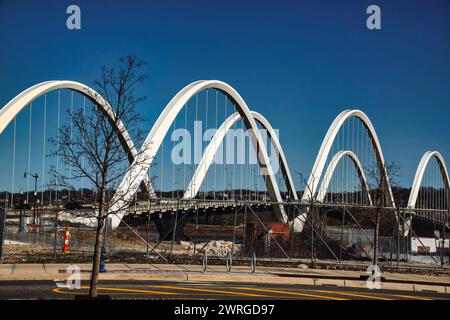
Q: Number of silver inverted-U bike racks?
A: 3